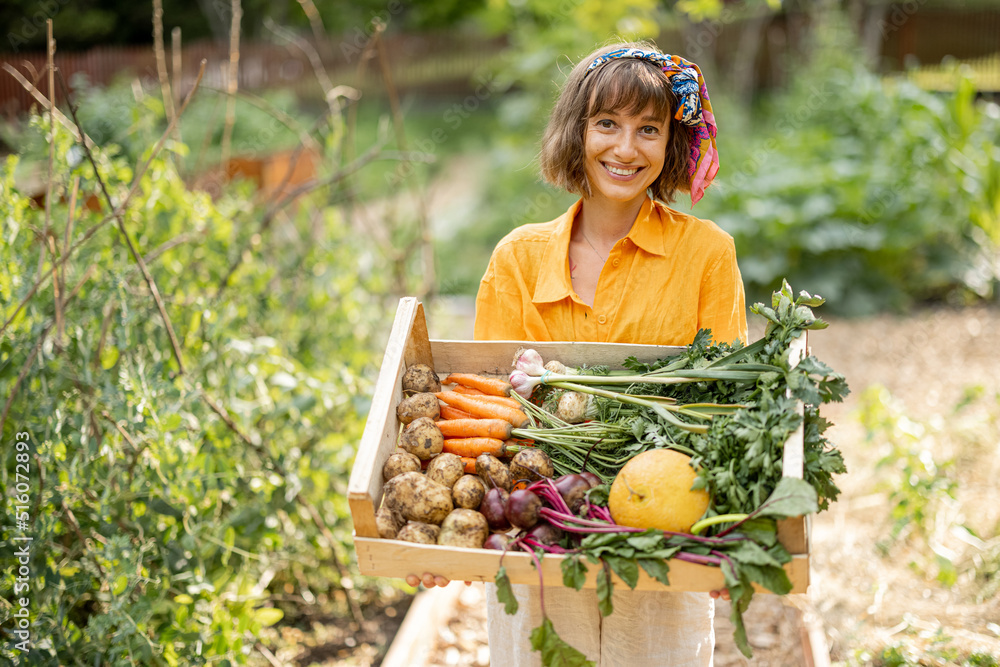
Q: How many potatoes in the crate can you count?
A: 12